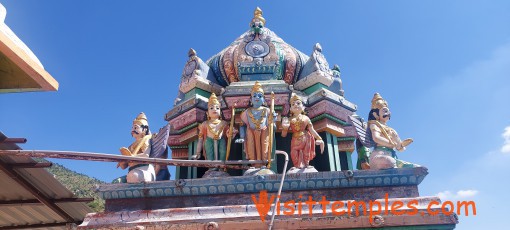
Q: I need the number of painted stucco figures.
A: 5